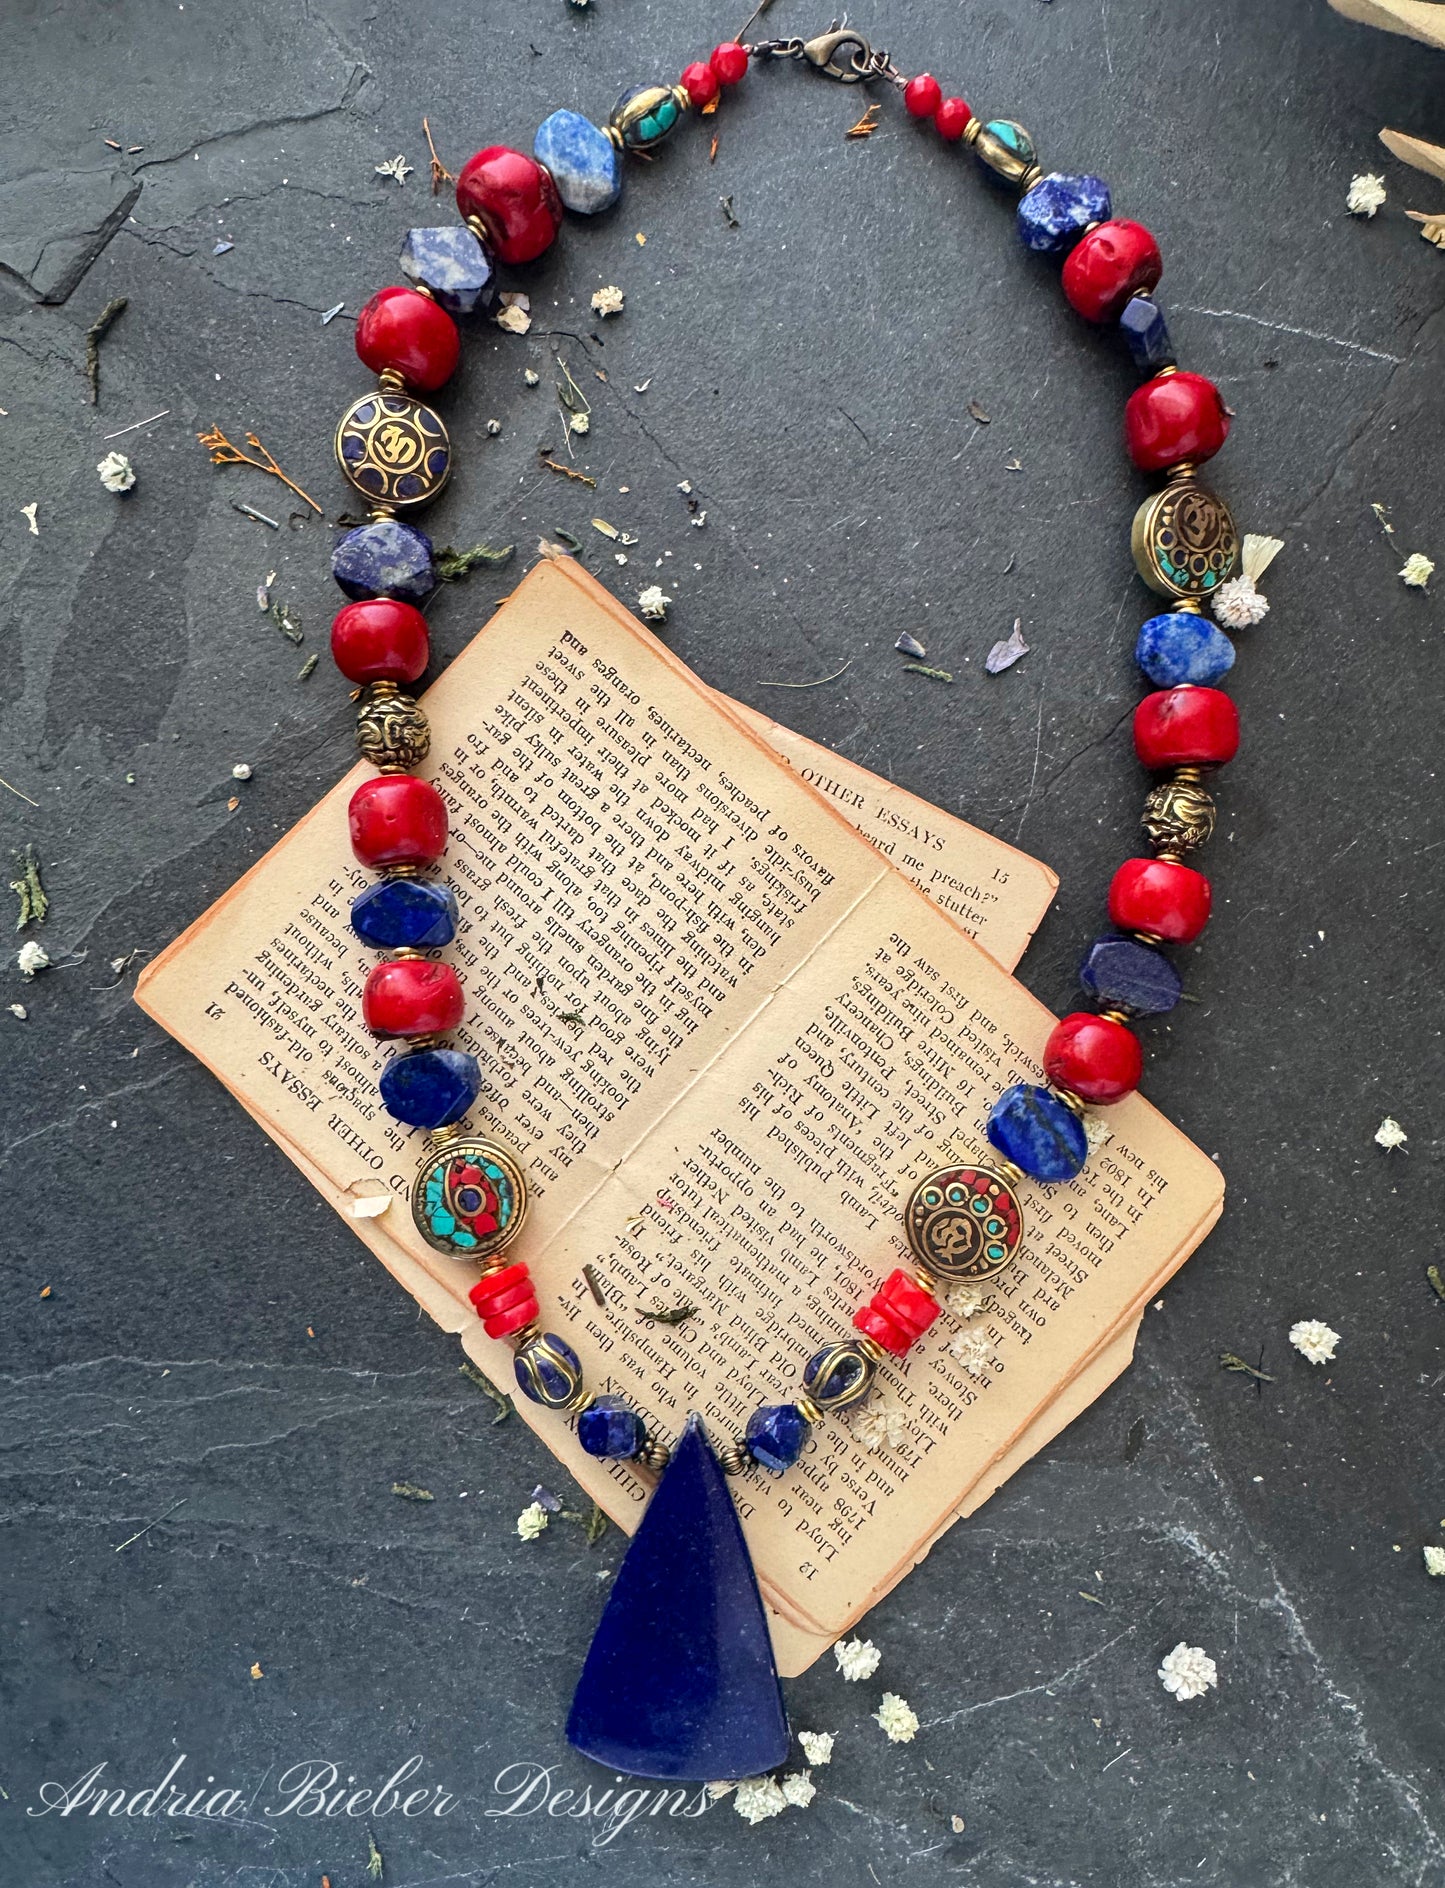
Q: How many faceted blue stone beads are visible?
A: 12